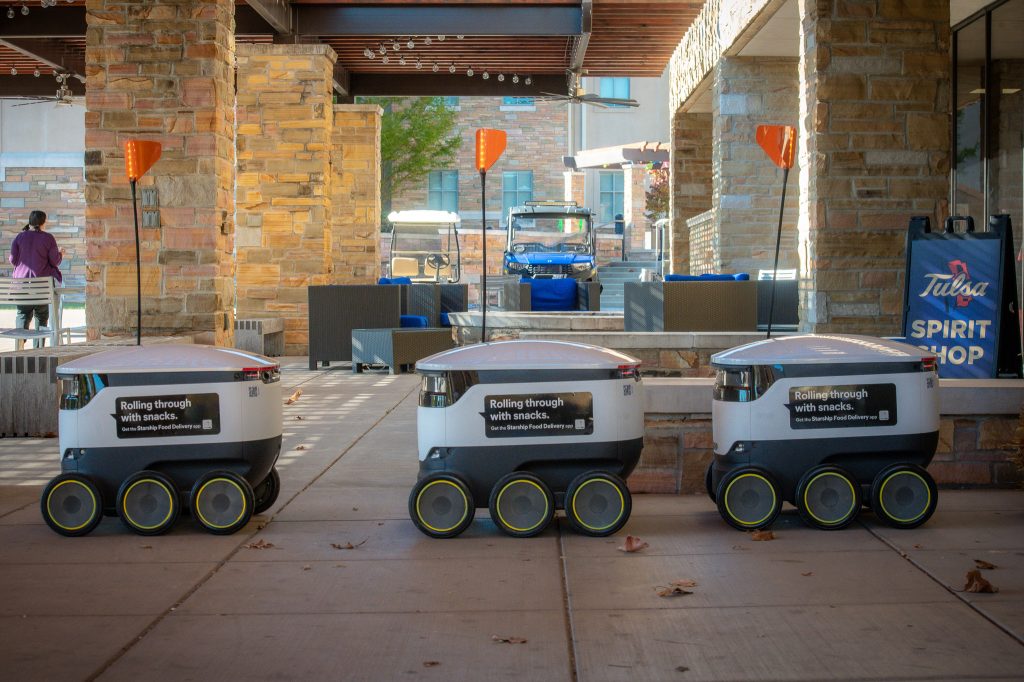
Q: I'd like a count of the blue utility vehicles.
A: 1